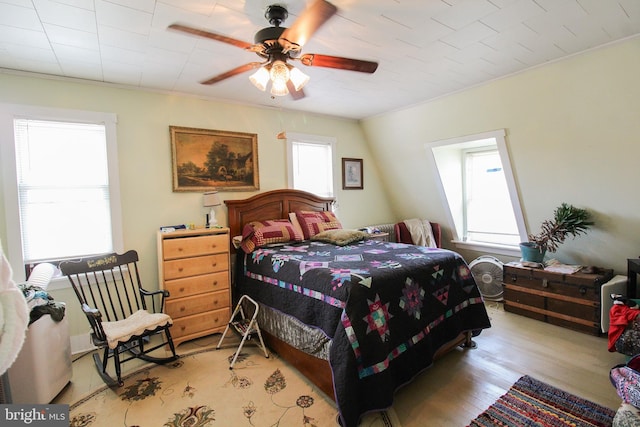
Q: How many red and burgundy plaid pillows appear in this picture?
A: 2